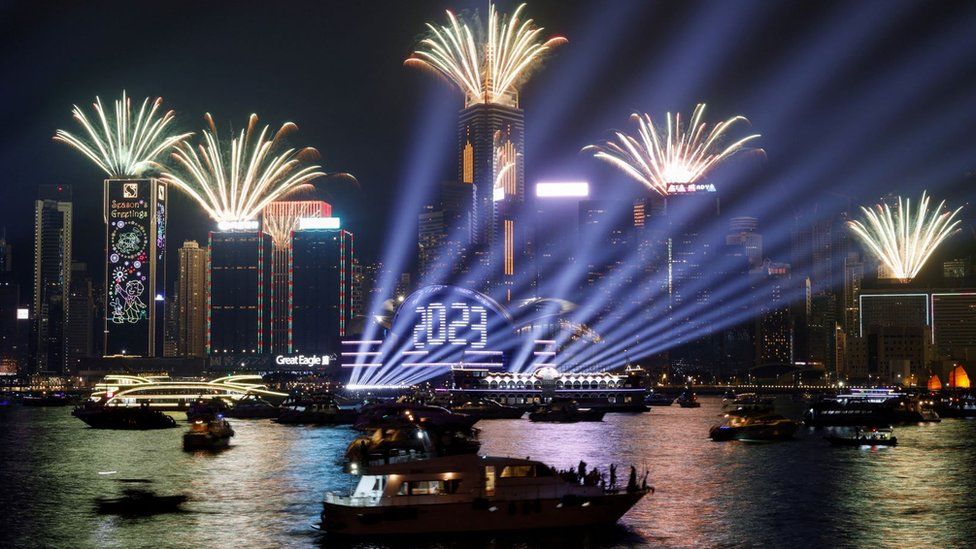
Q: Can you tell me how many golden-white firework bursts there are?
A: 5